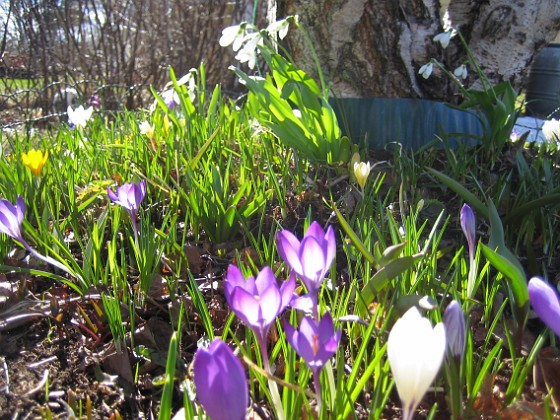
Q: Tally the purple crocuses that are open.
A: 5